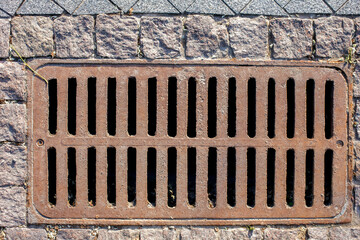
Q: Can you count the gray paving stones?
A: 15